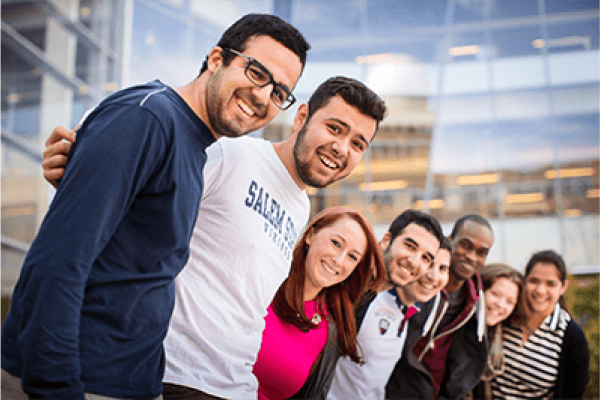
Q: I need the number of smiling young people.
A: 8